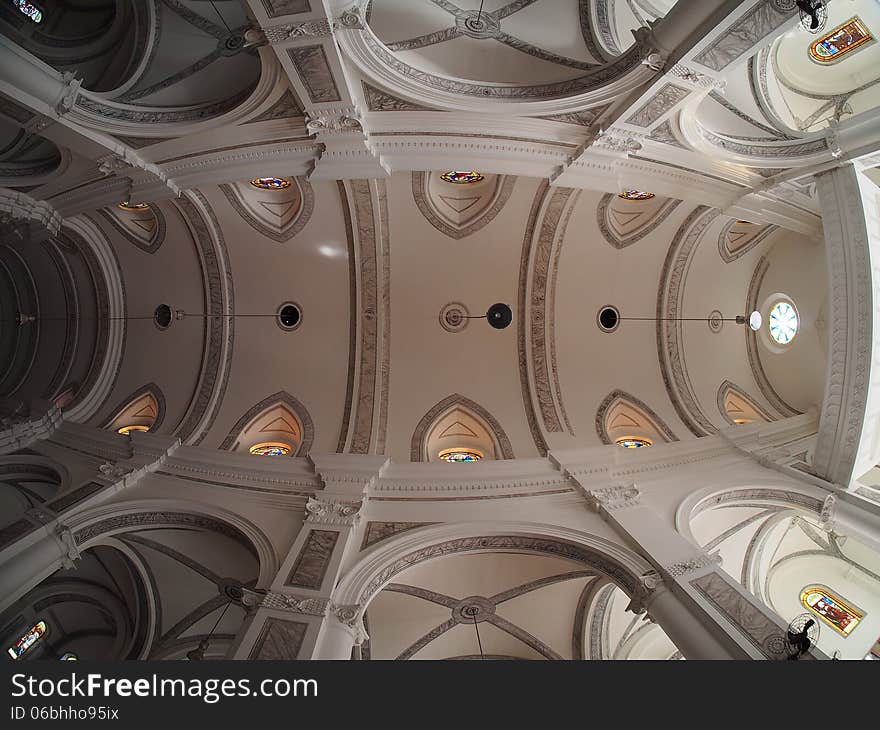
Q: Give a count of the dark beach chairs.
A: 0